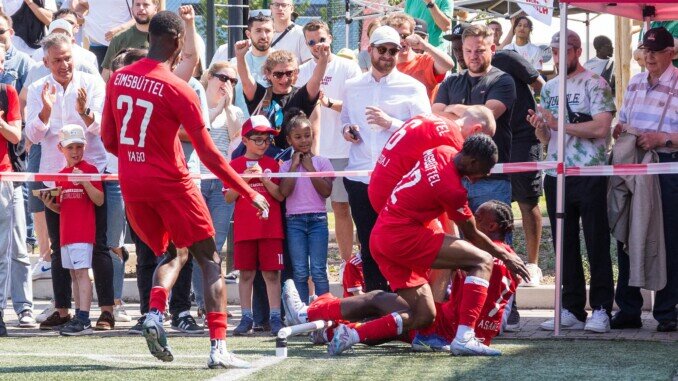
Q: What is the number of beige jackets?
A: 1